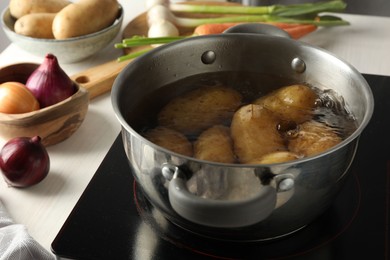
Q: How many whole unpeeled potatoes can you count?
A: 10